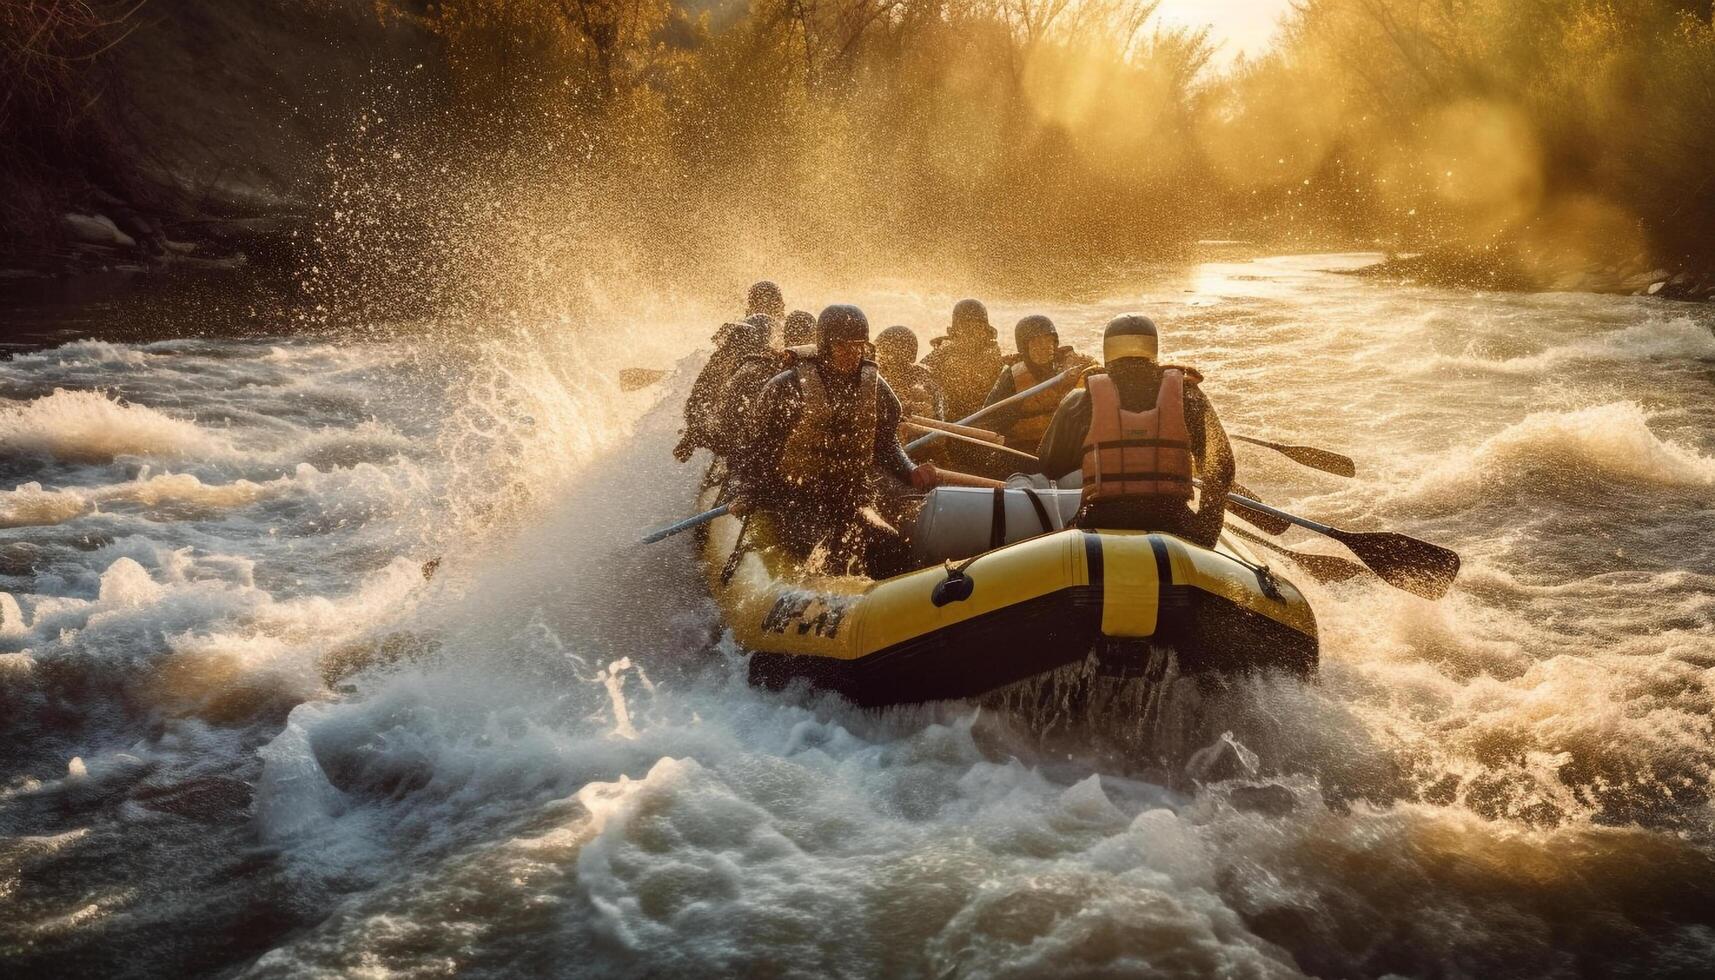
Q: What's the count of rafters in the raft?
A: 8